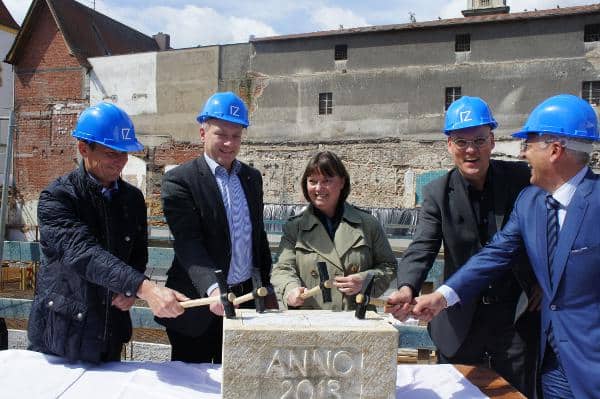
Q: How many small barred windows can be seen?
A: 6